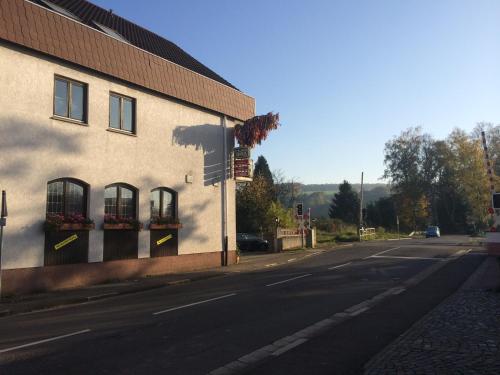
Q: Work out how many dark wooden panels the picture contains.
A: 3